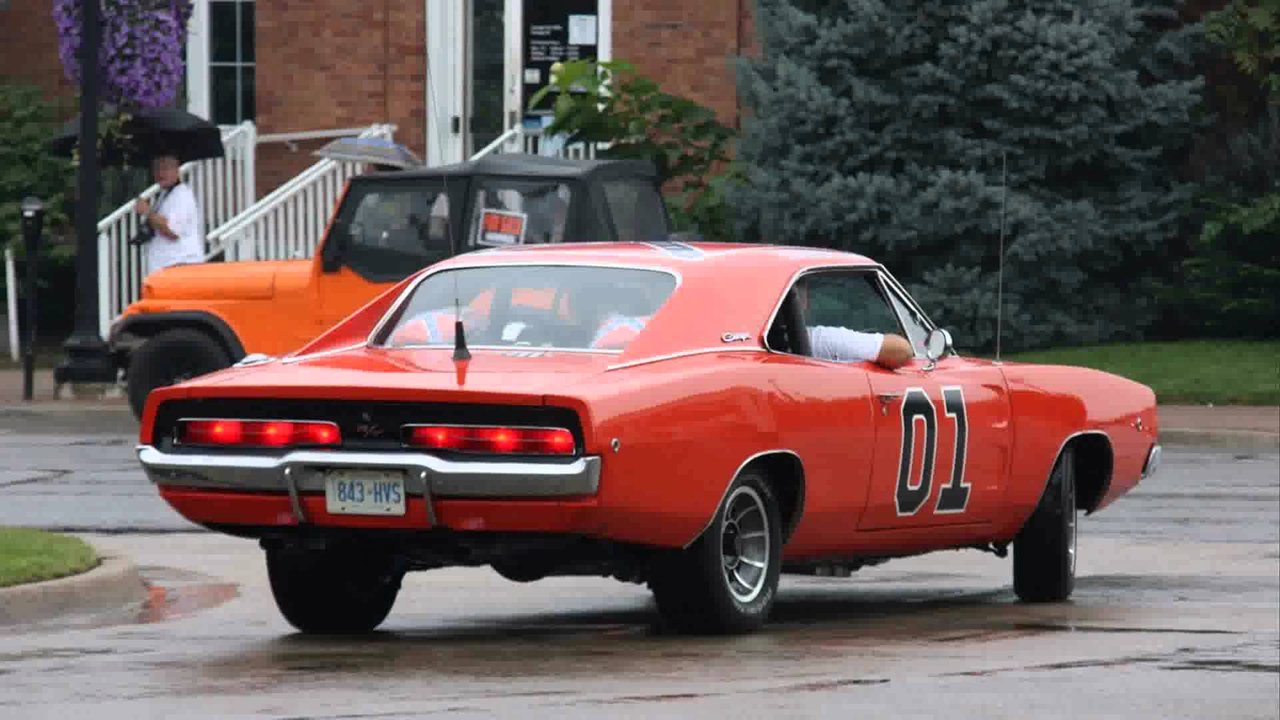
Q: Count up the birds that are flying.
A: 0